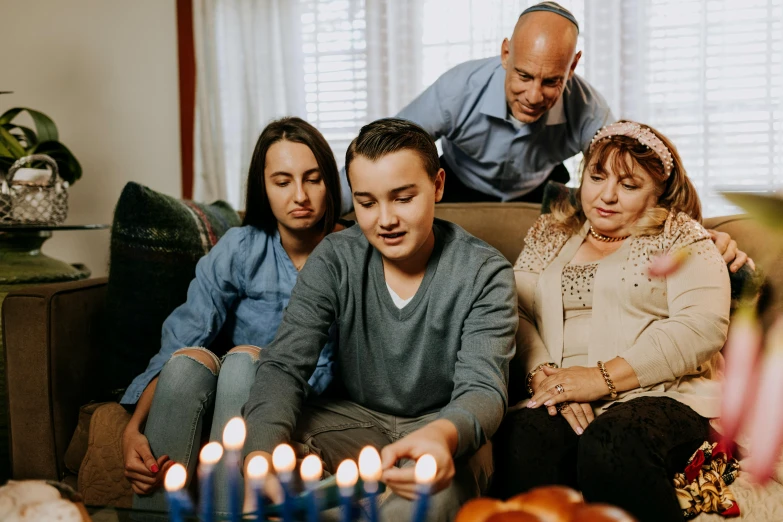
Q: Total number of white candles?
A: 0